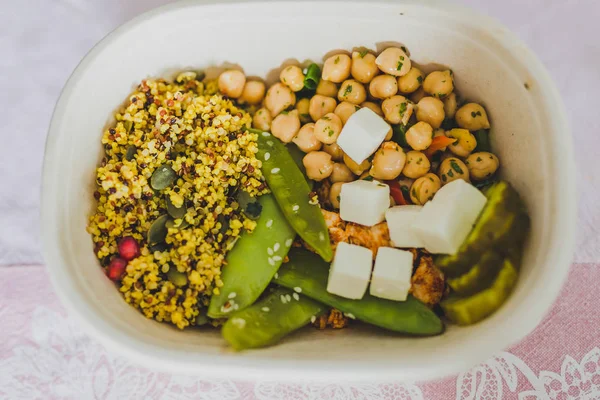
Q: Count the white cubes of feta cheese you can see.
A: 6